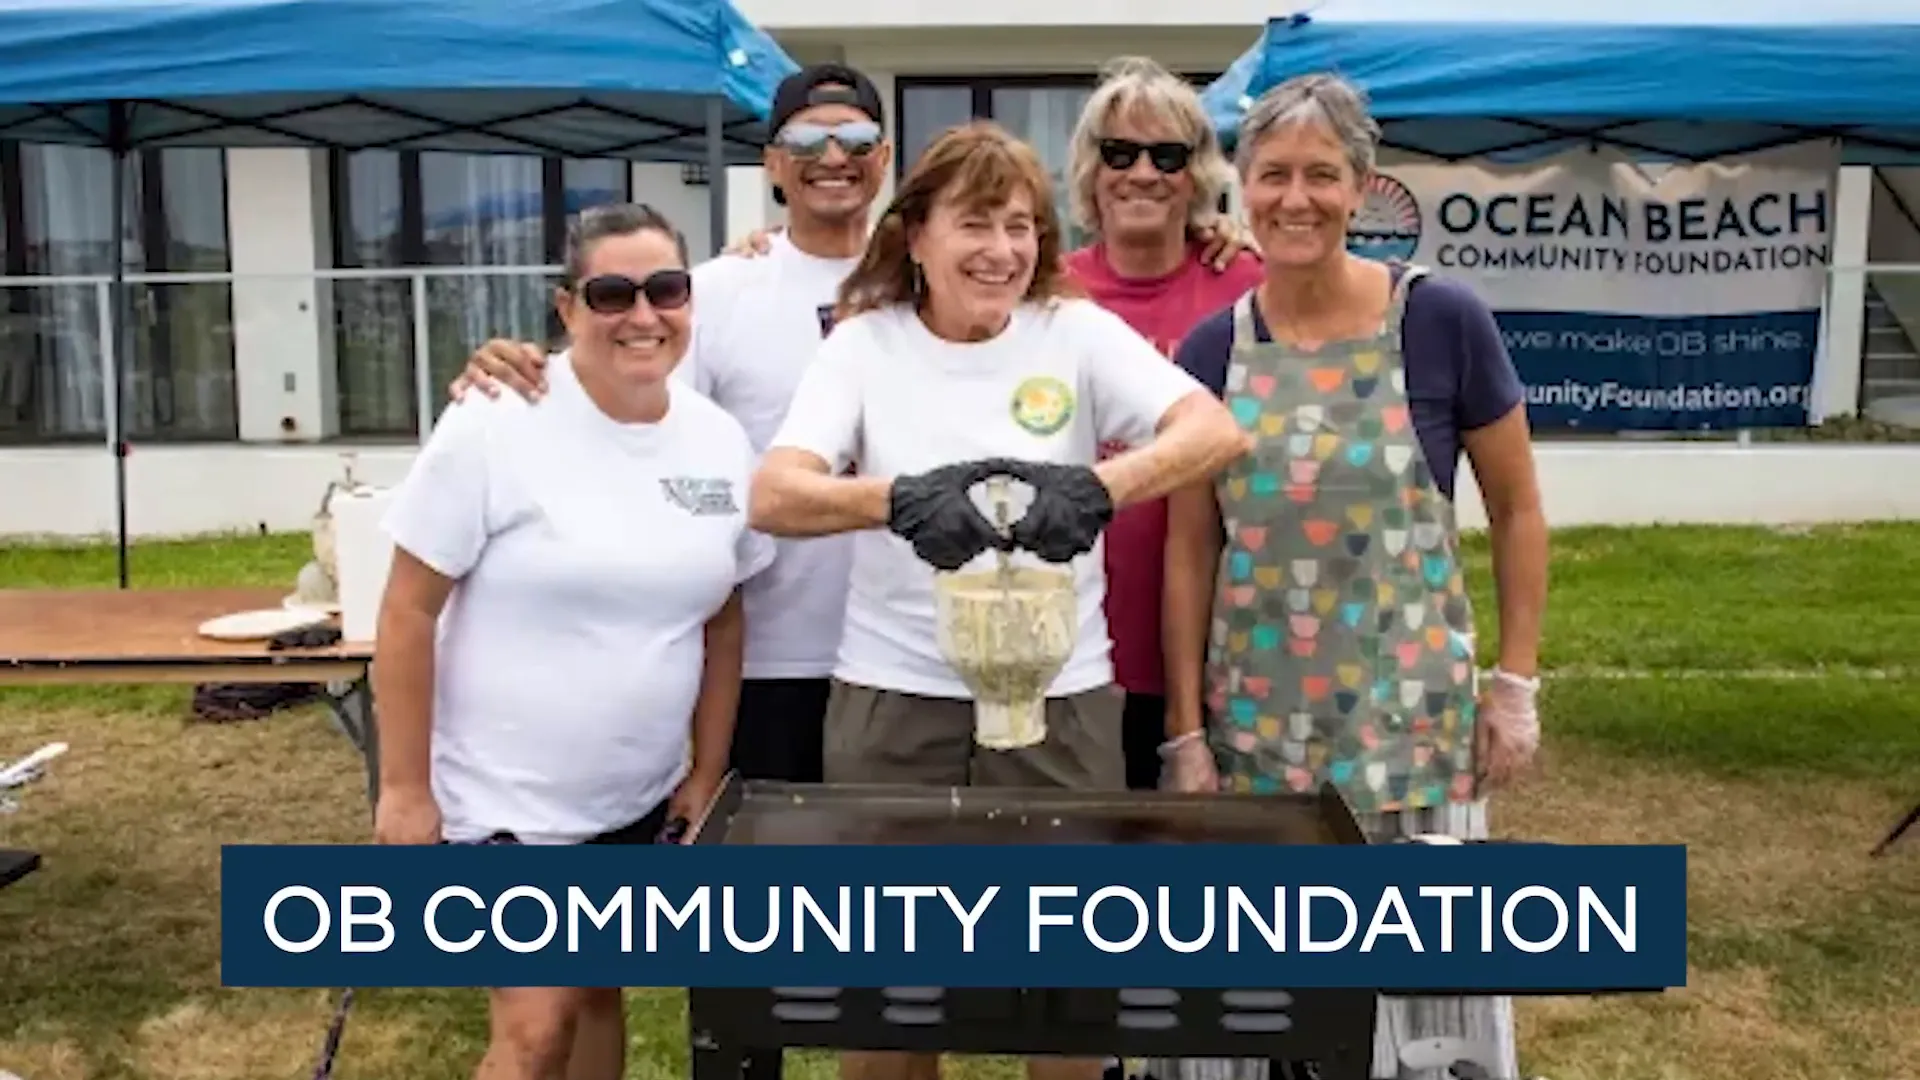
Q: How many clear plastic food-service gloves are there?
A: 2